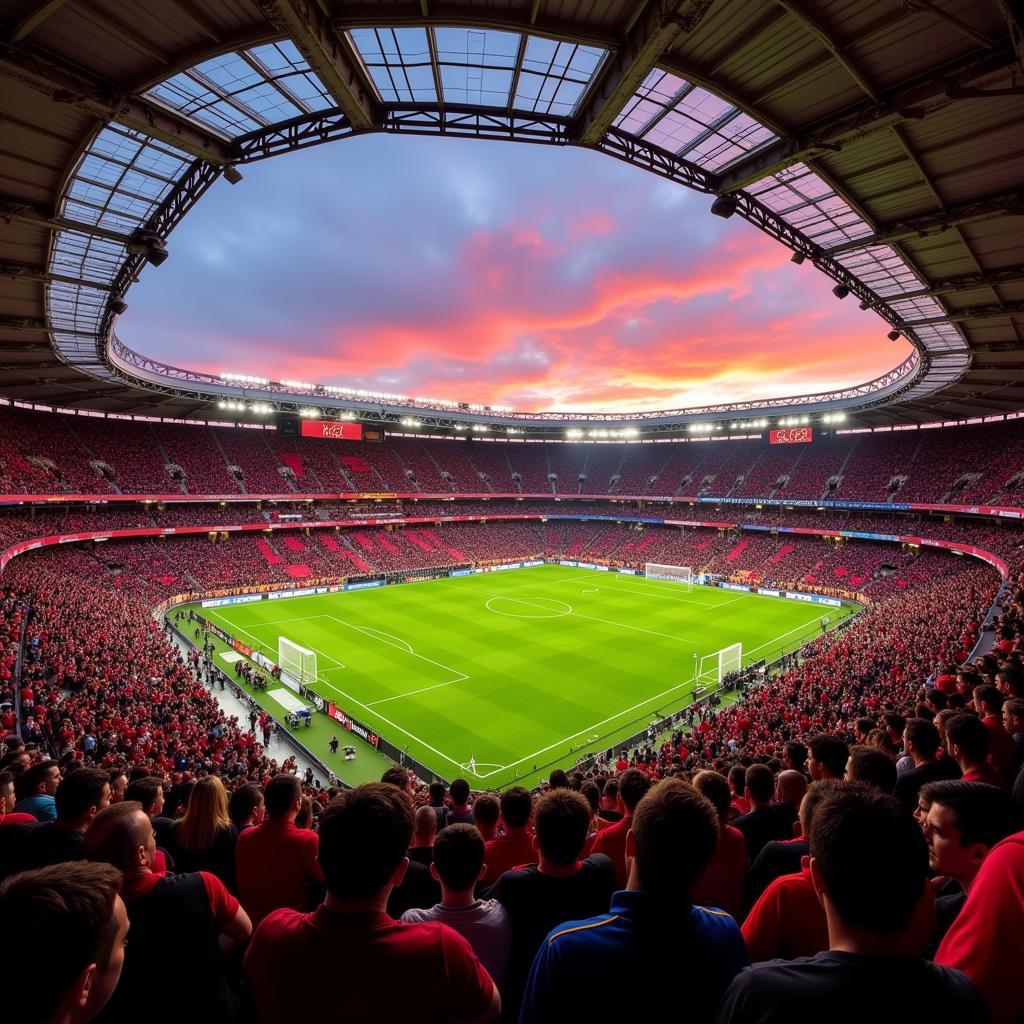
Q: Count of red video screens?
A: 2